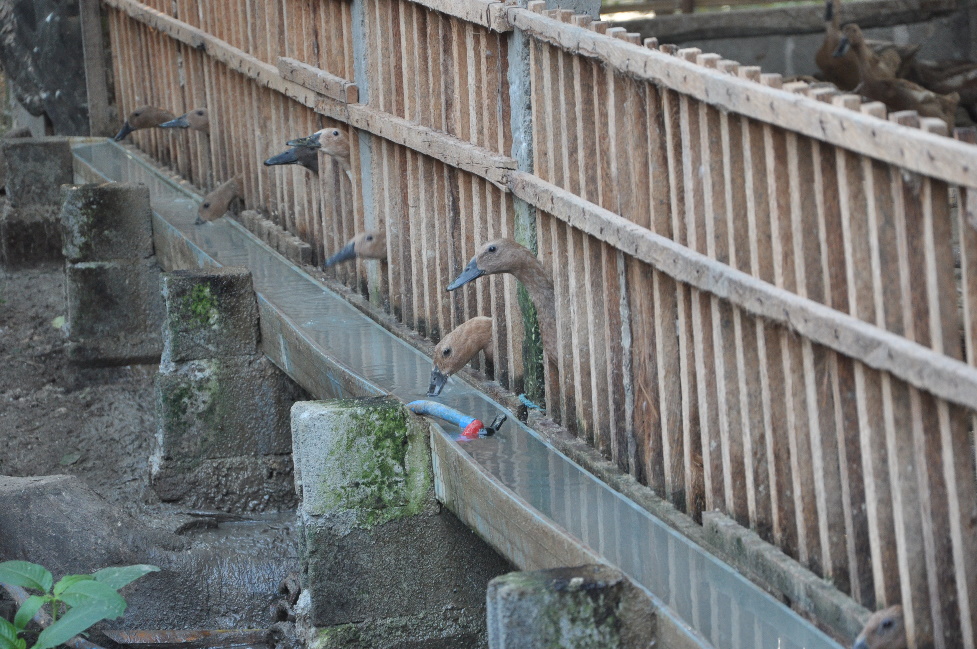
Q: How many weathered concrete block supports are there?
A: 5